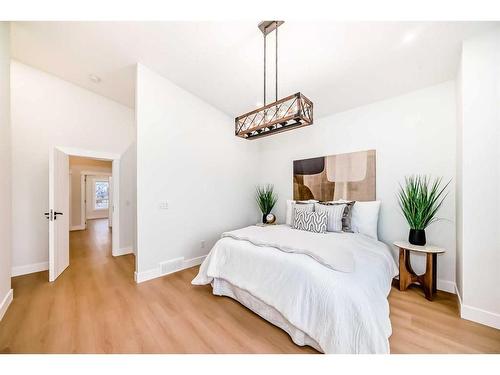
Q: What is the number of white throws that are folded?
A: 1